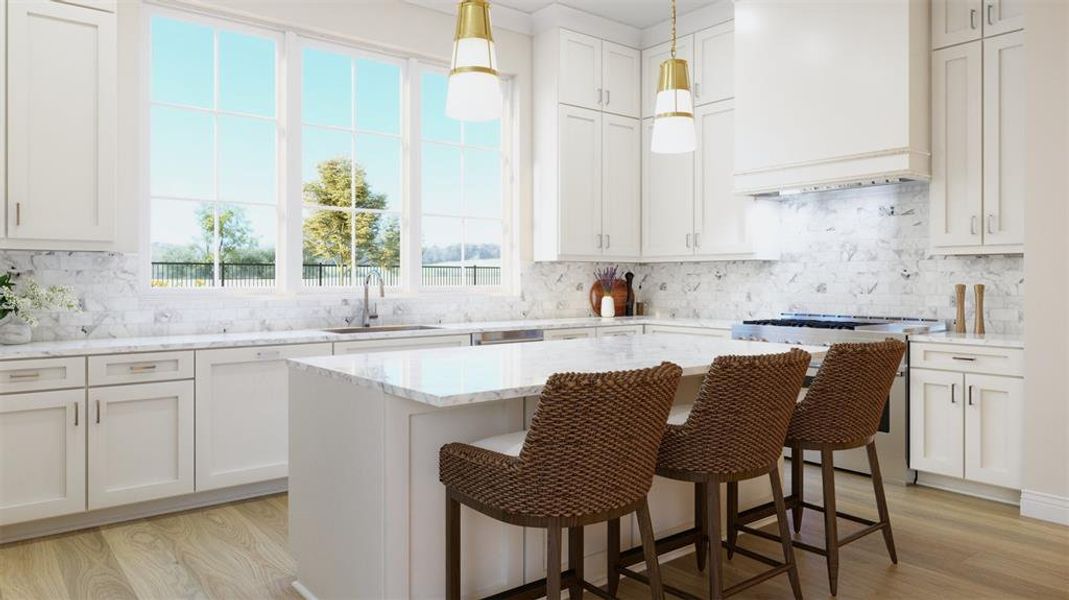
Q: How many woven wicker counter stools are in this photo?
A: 3